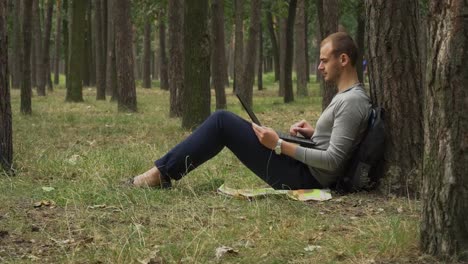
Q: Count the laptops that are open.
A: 1